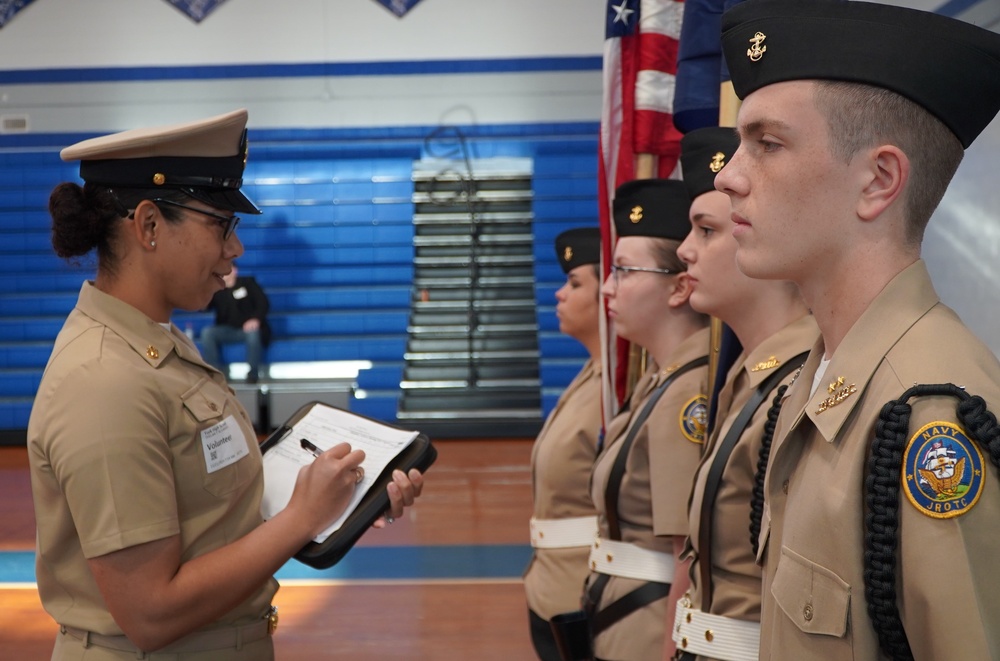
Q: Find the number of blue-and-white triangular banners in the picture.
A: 3